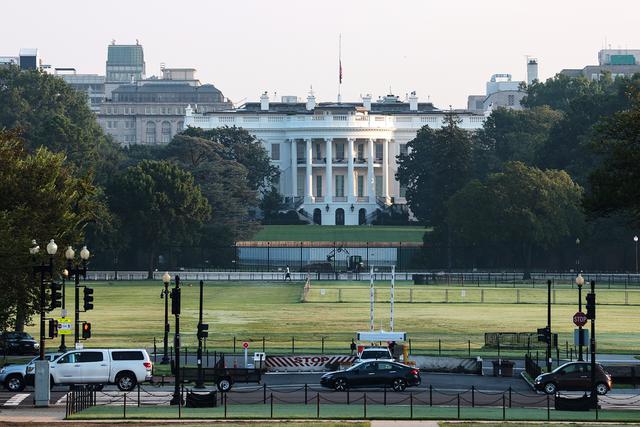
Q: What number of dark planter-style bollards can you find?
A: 2